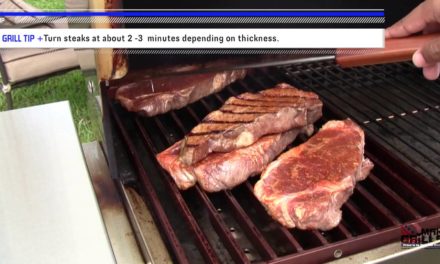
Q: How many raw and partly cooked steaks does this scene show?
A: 4